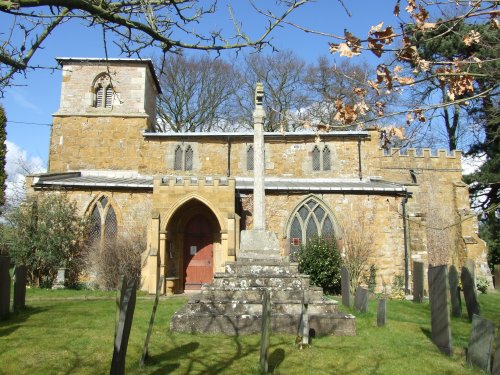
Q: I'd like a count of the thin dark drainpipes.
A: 3